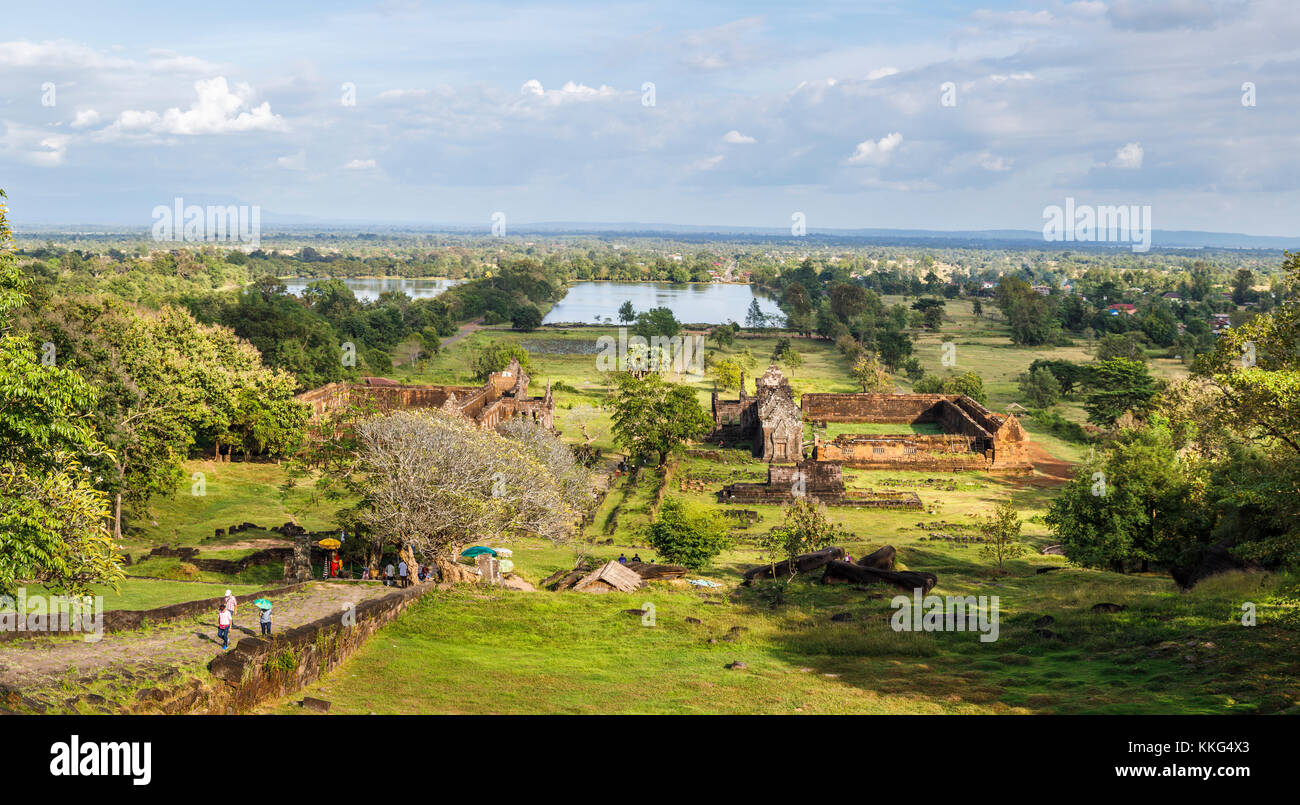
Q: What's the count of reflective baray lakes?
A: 2